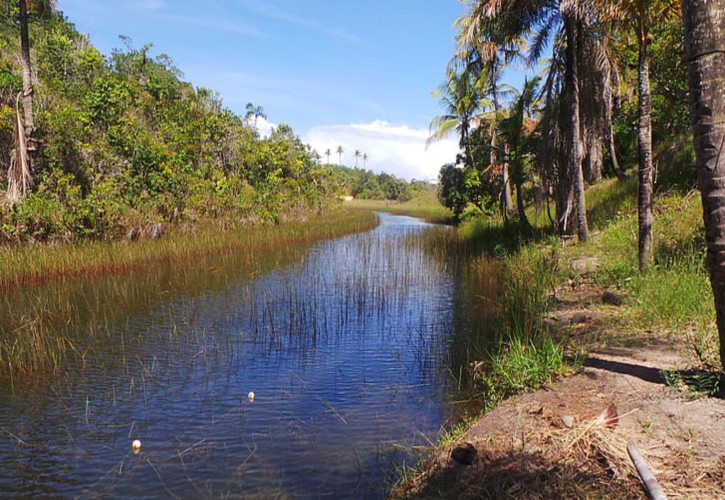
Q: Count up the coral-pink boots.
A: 0